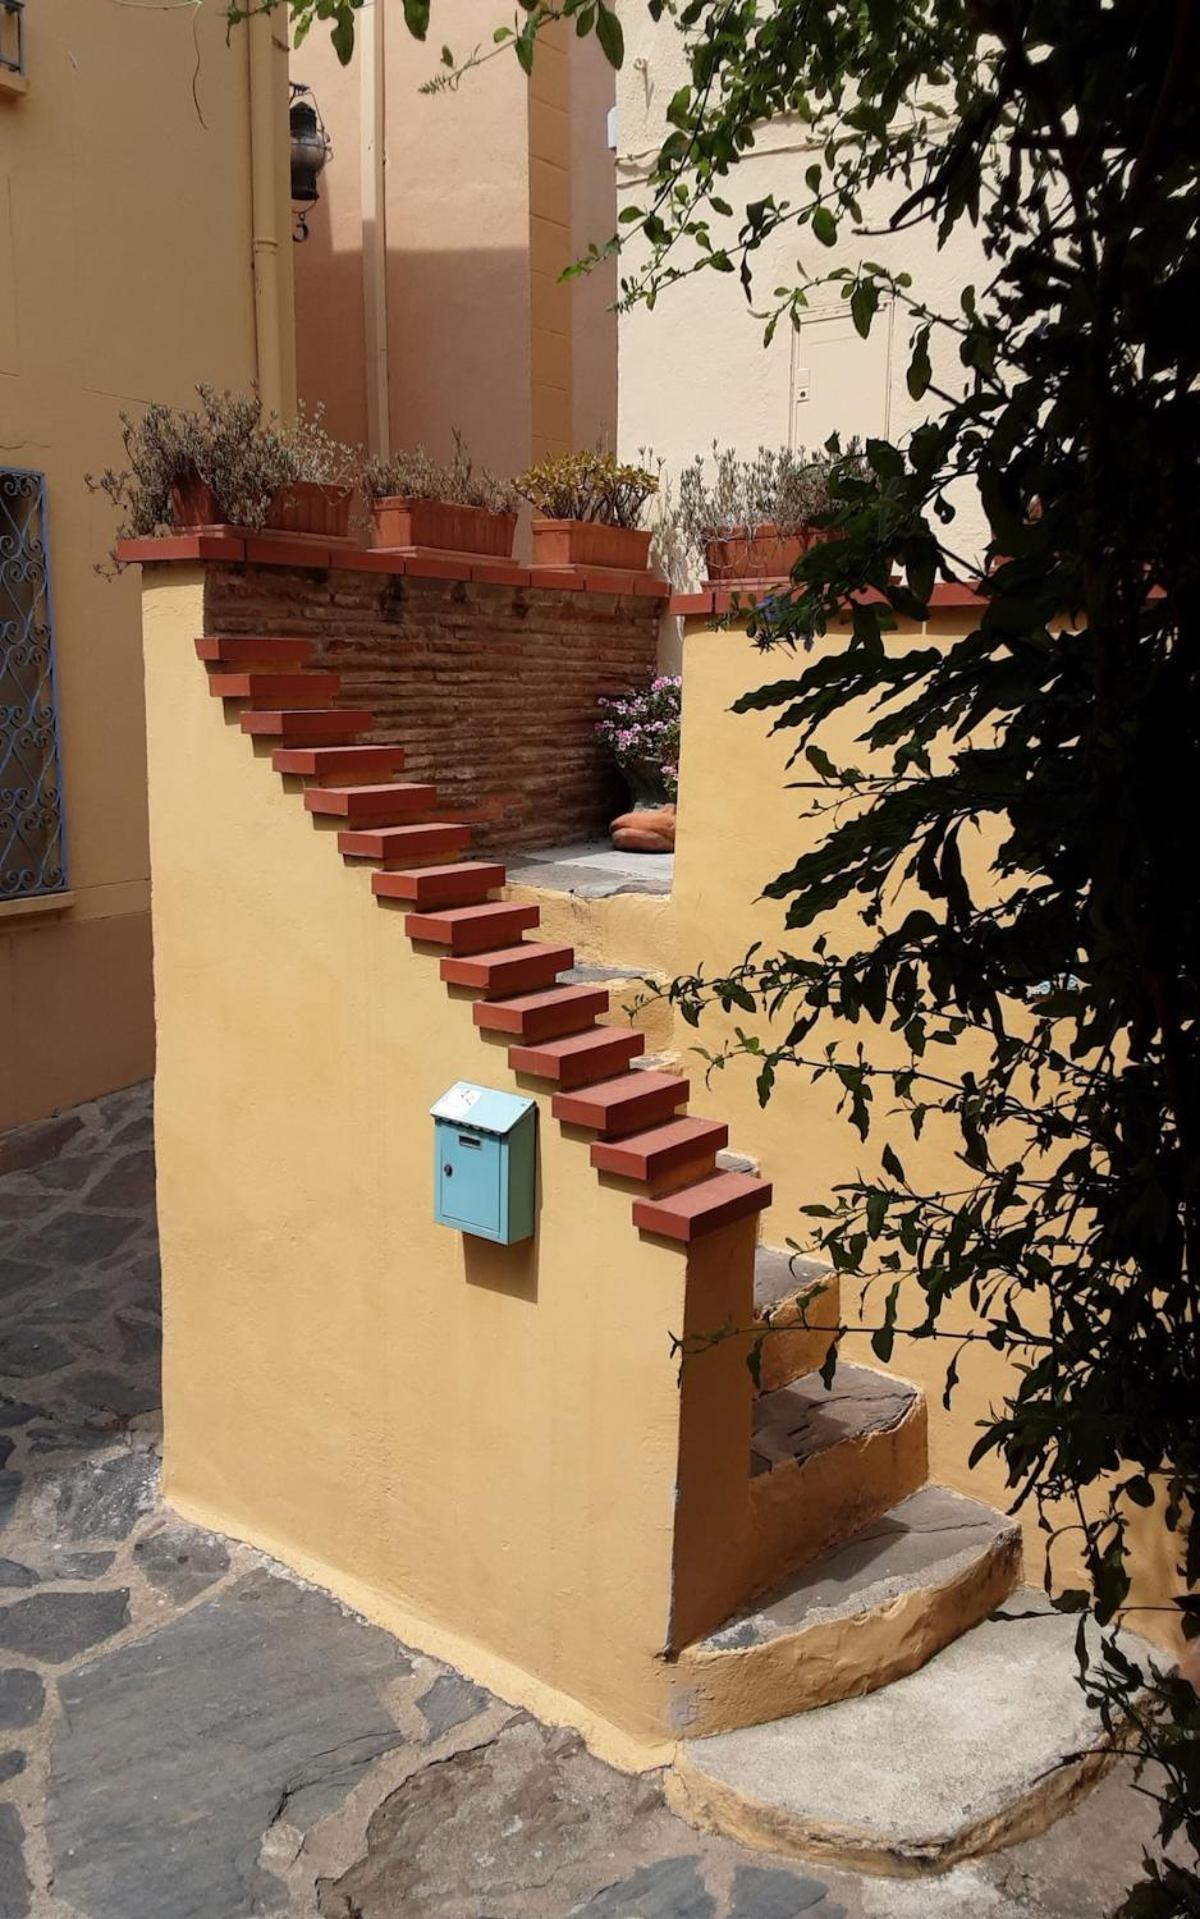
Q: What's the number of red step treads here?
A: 14